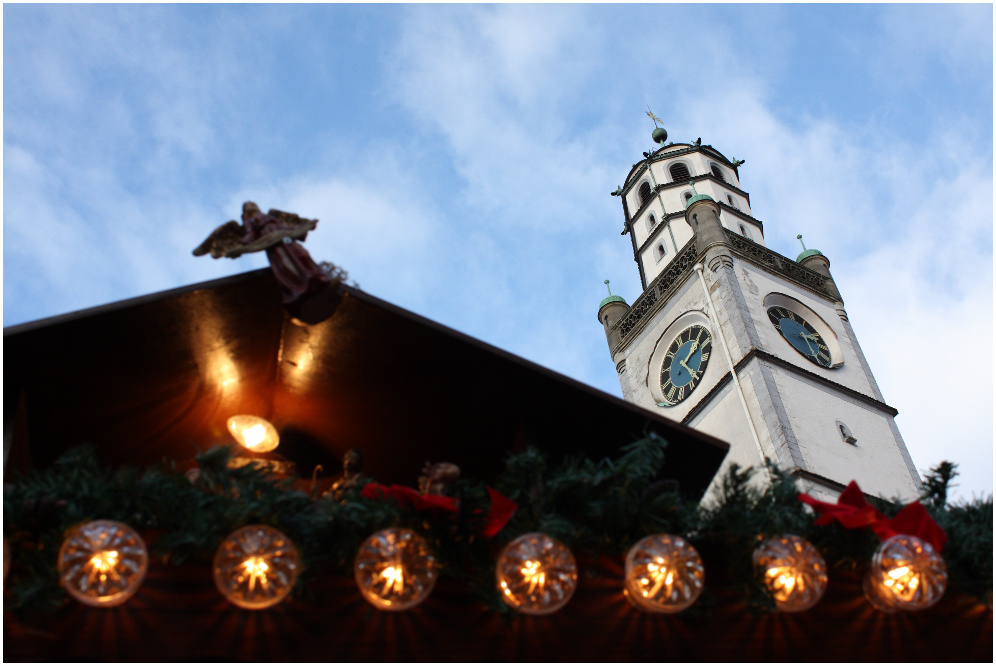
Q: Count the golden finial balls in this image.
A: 0